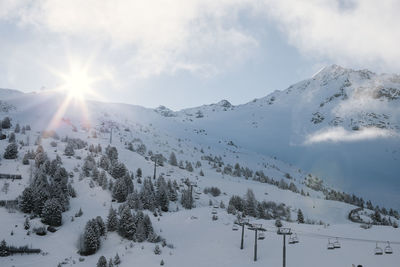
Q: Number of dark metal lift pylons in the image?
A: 6